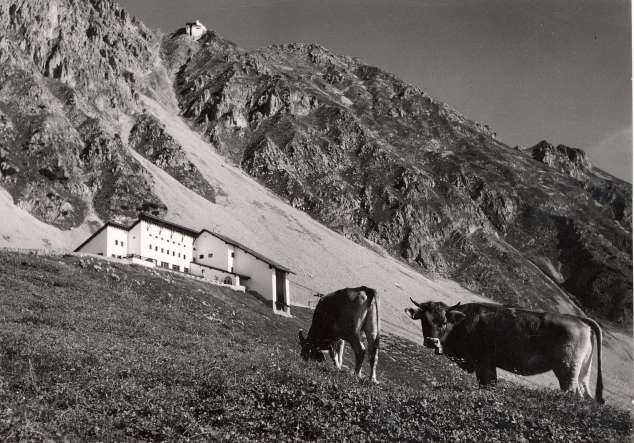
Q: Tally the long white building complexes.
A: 1